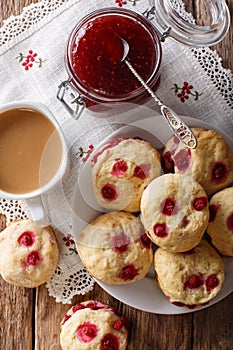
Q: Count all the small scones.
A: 8